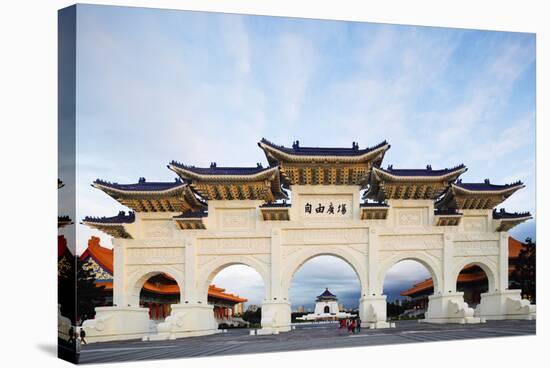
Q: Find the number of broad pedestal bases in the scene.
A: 6